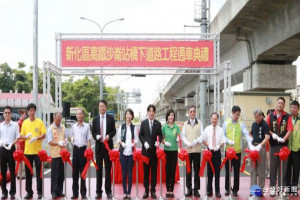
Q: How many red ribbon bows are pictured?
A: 12